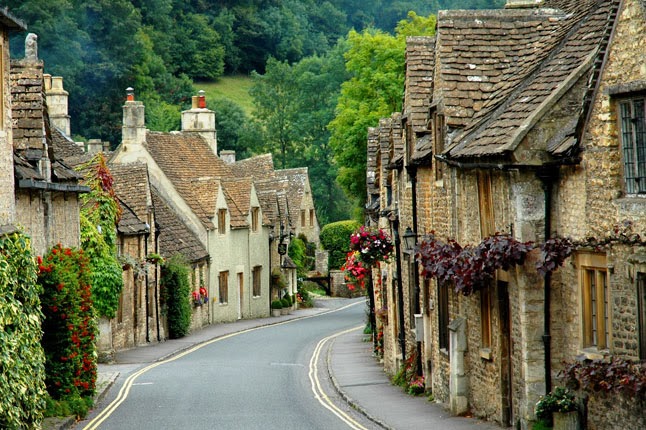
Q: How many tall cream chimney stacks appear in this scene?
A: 3